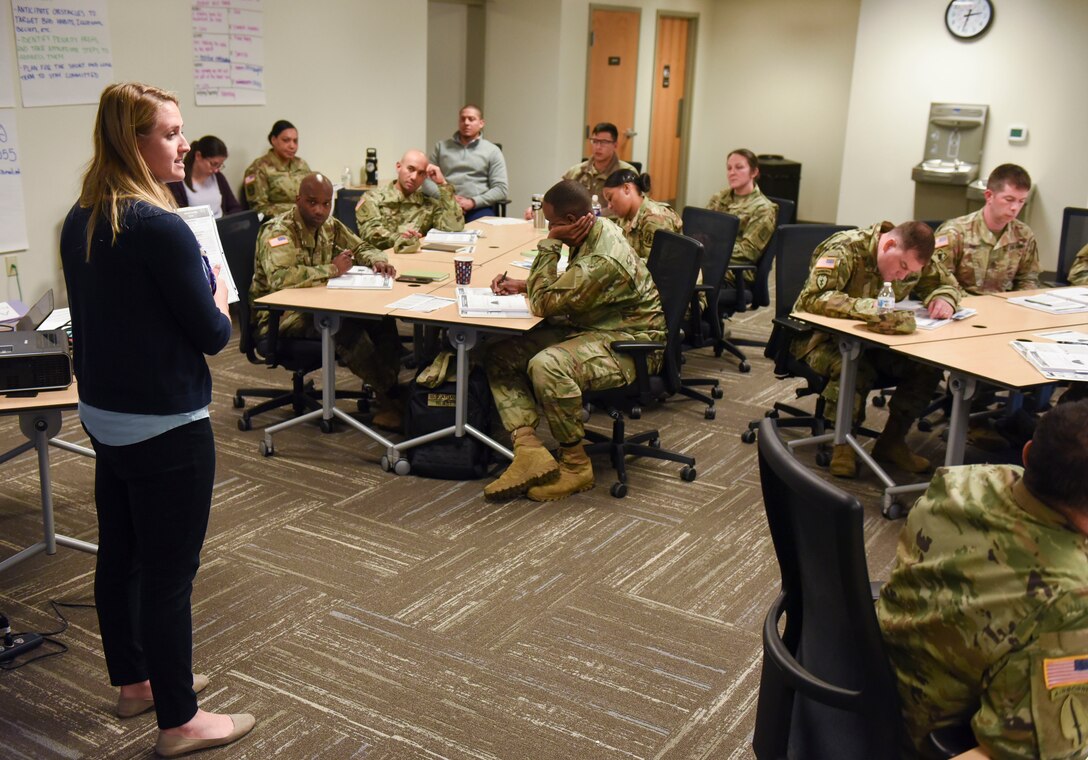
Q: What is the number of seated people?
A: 13